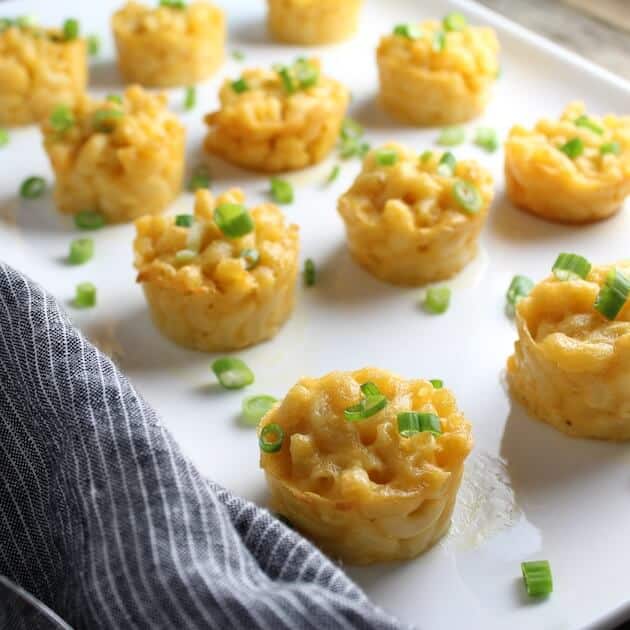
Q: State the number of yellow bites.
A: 11